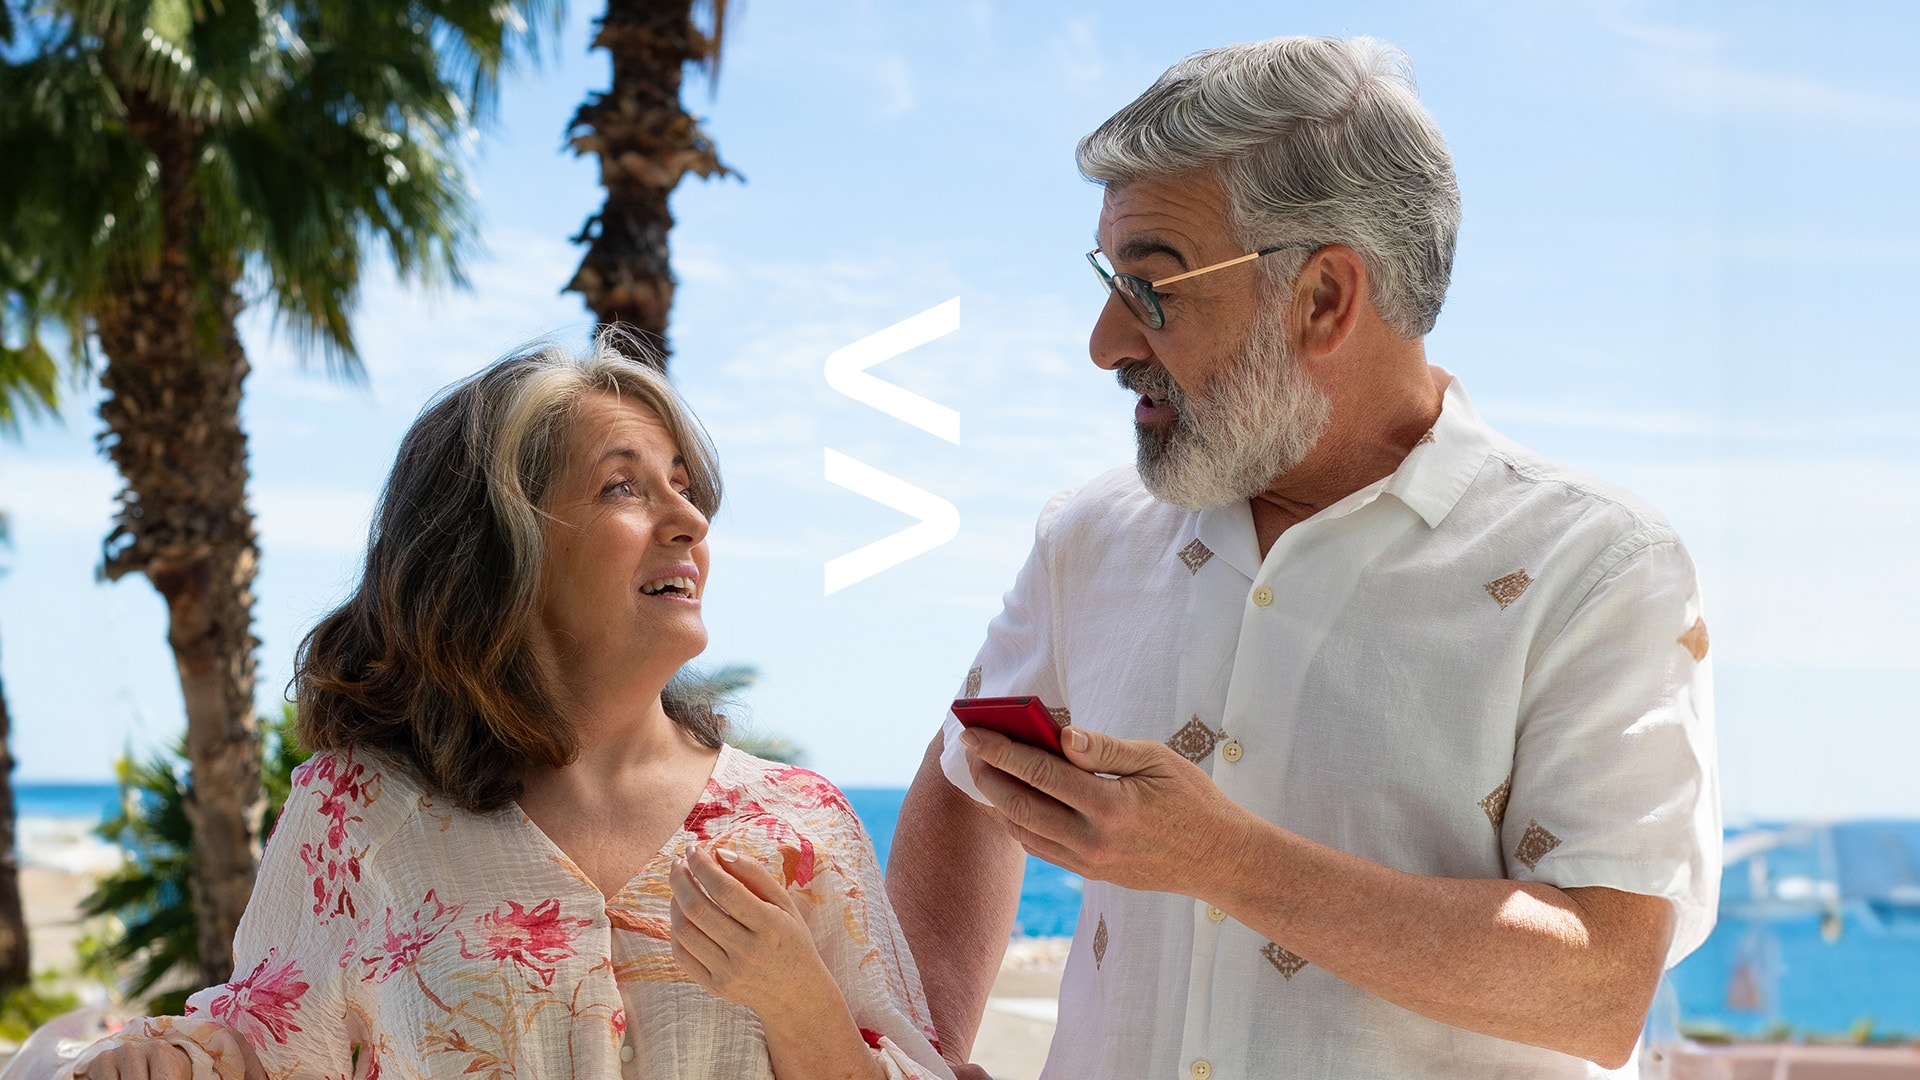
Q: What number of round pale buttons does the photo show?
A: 5